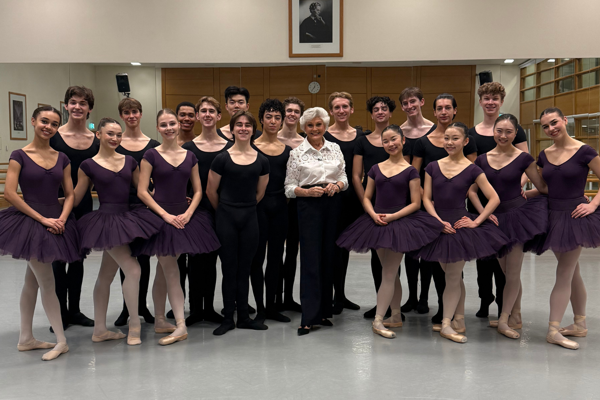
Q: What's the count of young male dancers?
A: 13